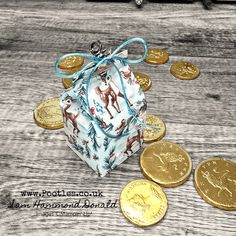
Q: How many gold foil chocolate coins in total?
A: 10